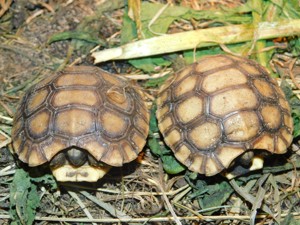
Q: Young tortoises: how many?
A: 2